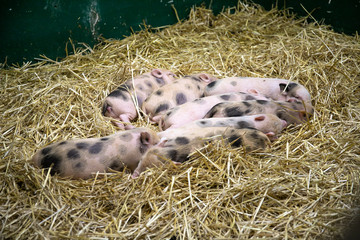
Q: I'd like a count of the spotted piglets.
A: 8